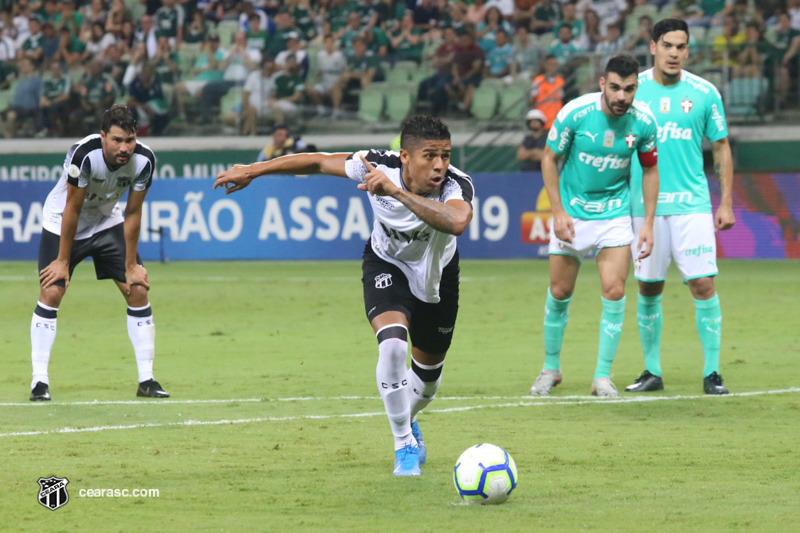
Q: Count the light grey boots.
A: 2